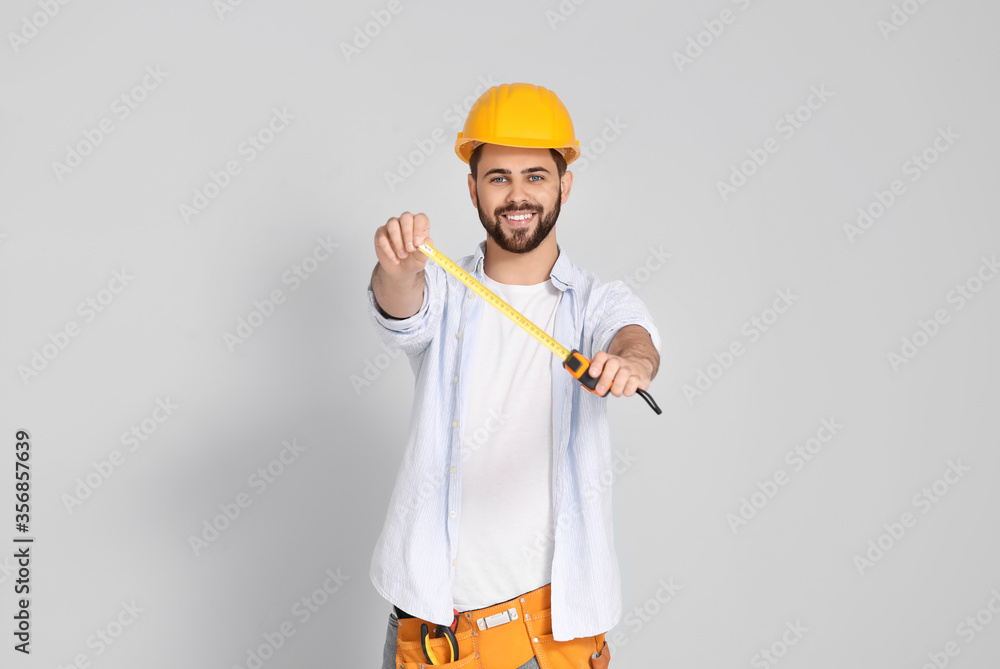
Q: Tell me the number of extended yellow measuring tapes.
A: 1